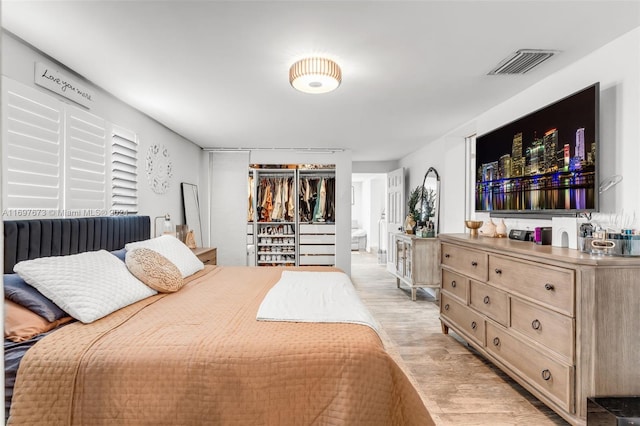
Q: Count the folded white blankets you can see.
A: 1